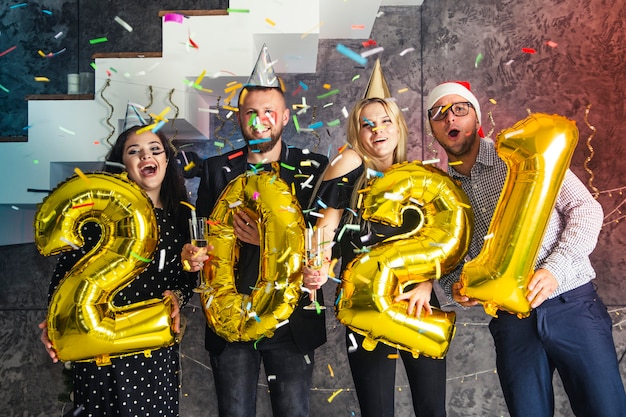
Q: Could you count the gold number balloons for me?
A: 4